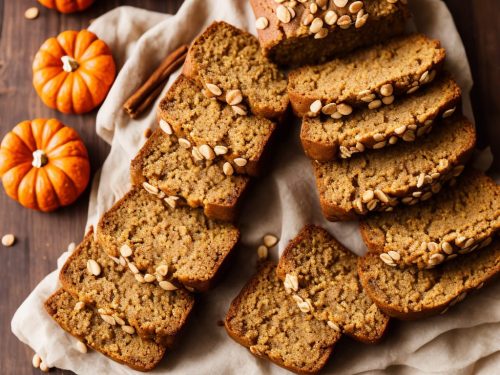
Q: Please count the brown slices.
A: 13